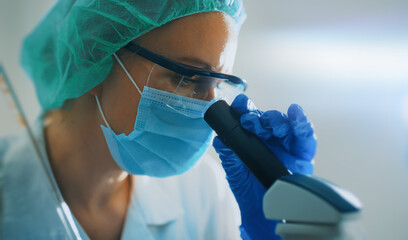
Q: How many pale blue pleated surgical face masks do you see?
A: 1